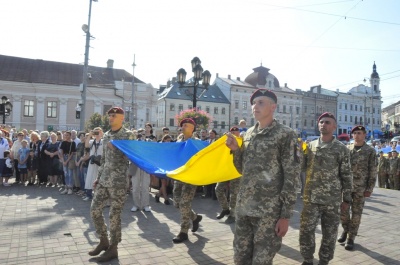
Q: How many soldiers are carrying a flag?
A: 6